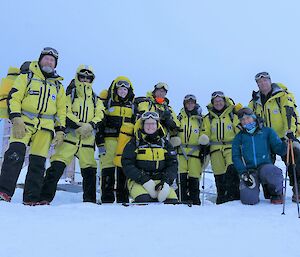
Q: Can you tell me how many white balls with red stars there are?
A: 0